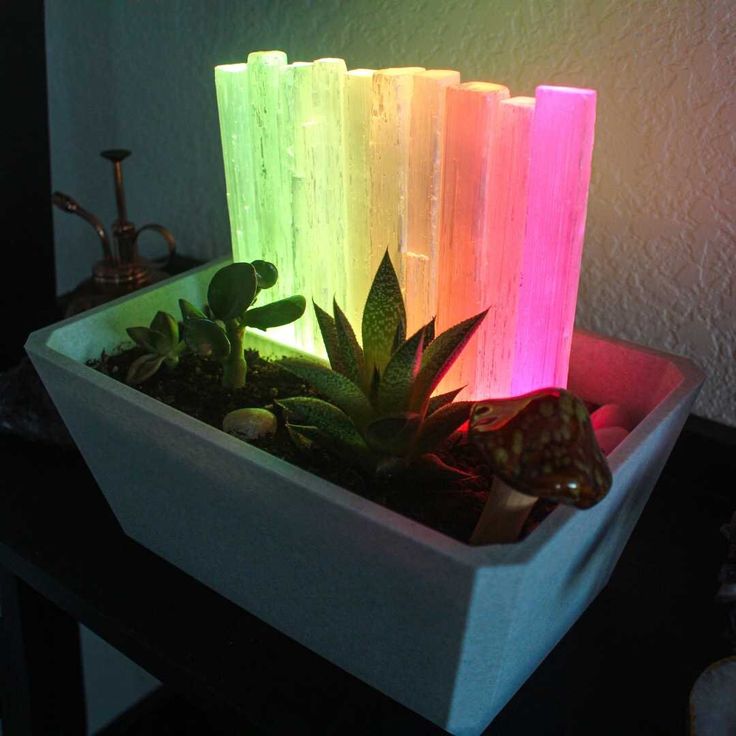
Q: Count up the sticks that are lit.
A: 10